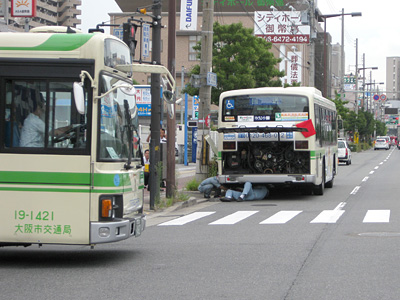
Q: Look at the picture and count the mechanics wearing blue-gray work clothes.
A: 2